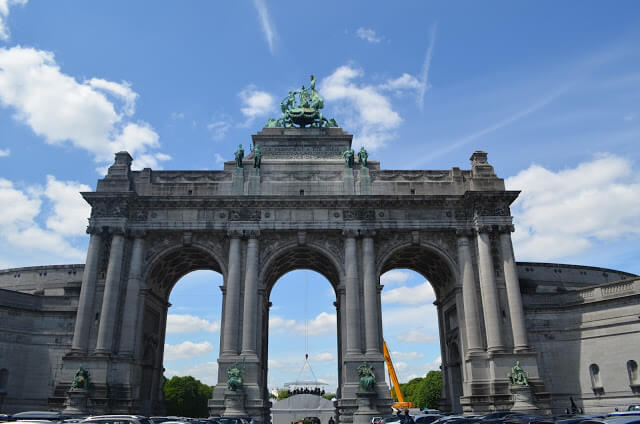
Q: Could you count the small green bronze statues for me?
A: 8